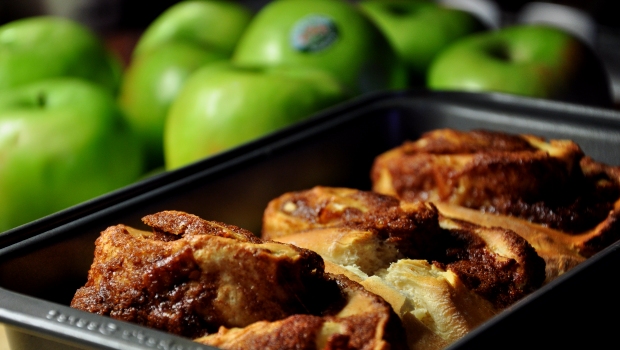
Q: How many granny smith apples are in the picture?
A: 8